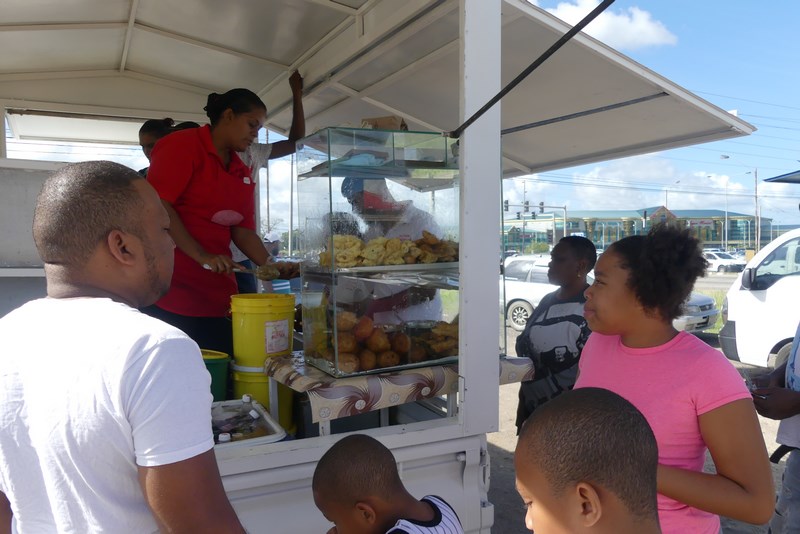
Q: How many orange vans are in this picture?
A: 0